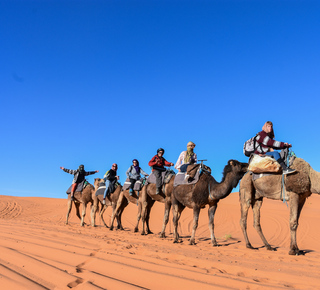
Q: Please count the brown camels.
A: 6